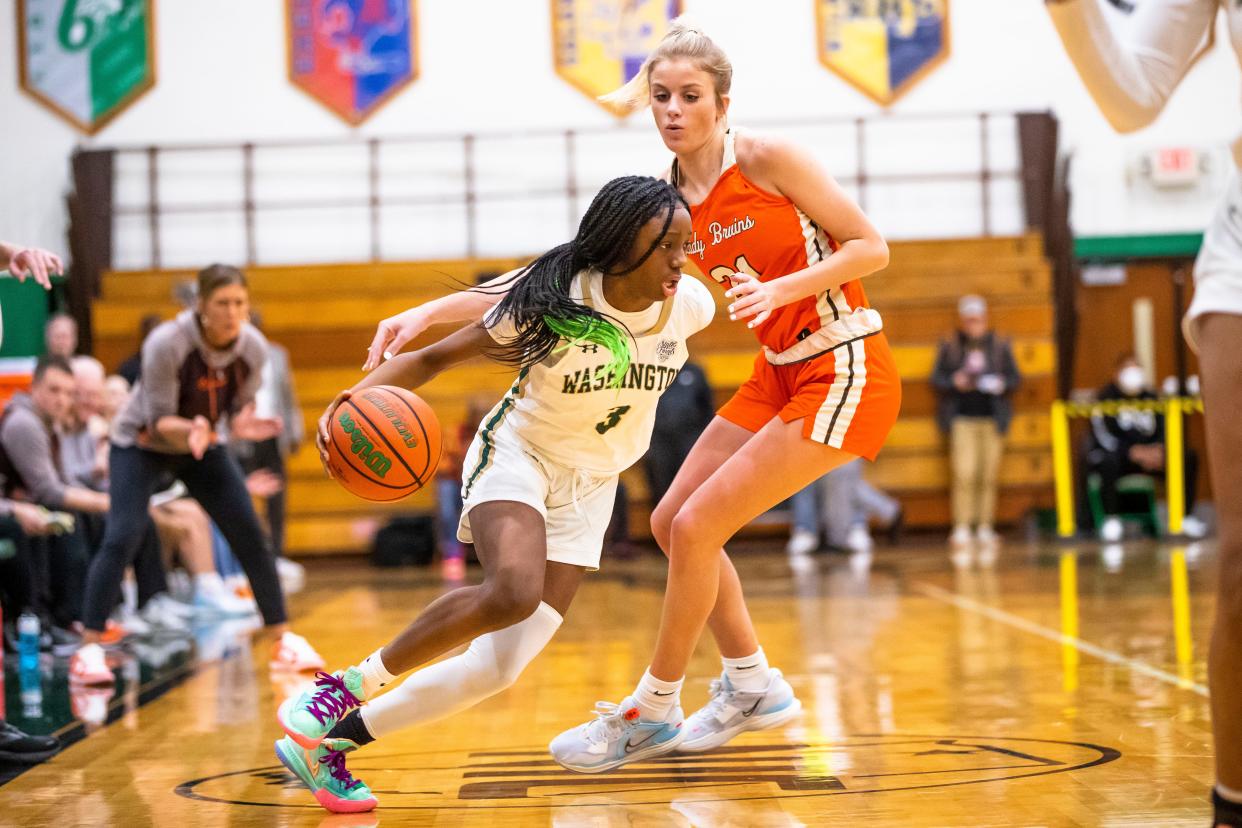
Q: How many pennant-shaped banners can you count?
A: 4